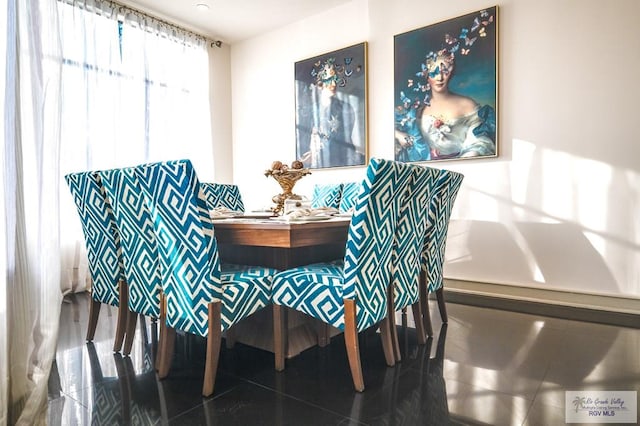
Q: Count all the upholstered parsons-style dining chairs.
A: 9